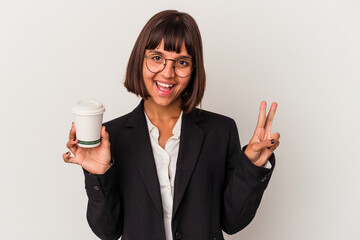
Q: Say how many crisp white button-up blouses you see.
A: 1